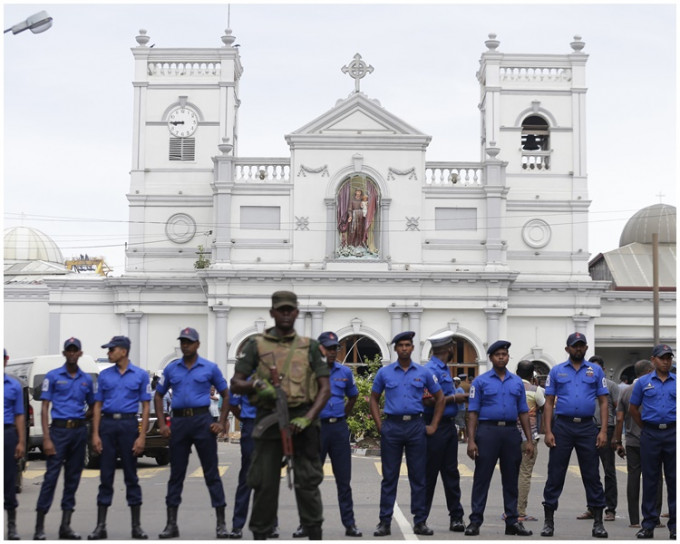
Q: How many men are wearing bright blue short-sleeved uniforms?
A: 11